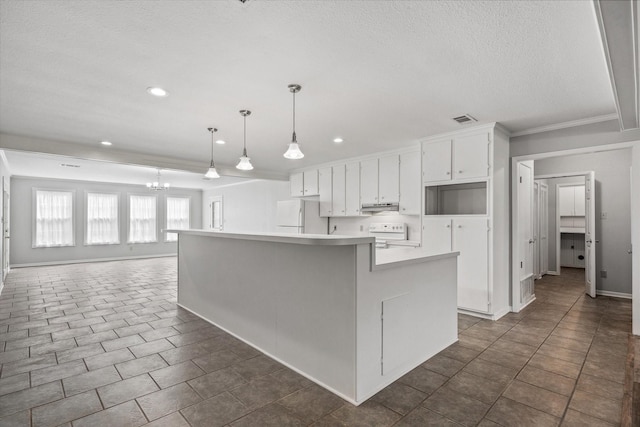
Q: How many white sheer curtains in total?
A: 4